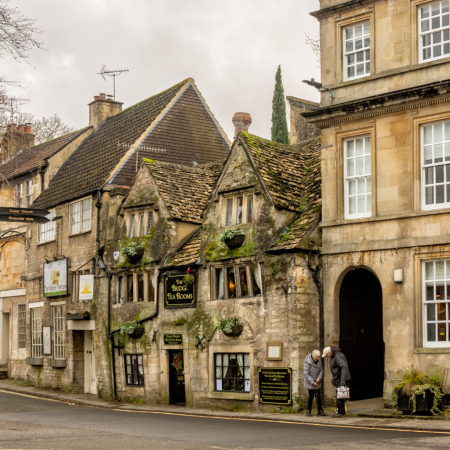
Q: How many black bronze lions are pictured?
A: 0